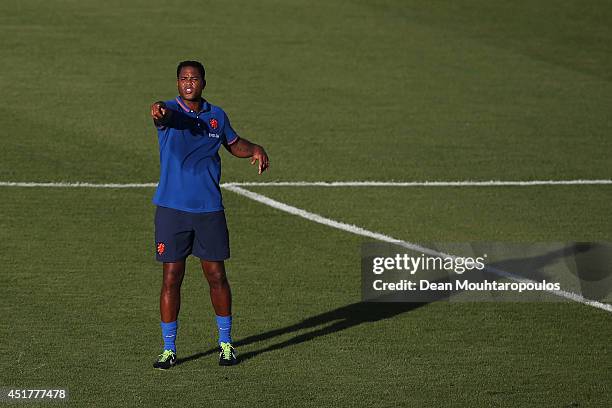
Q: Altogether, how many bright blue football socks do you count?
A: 2